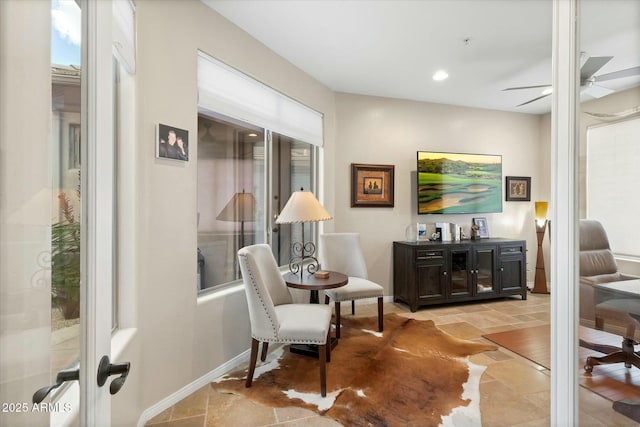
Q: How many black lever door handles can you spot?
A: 2